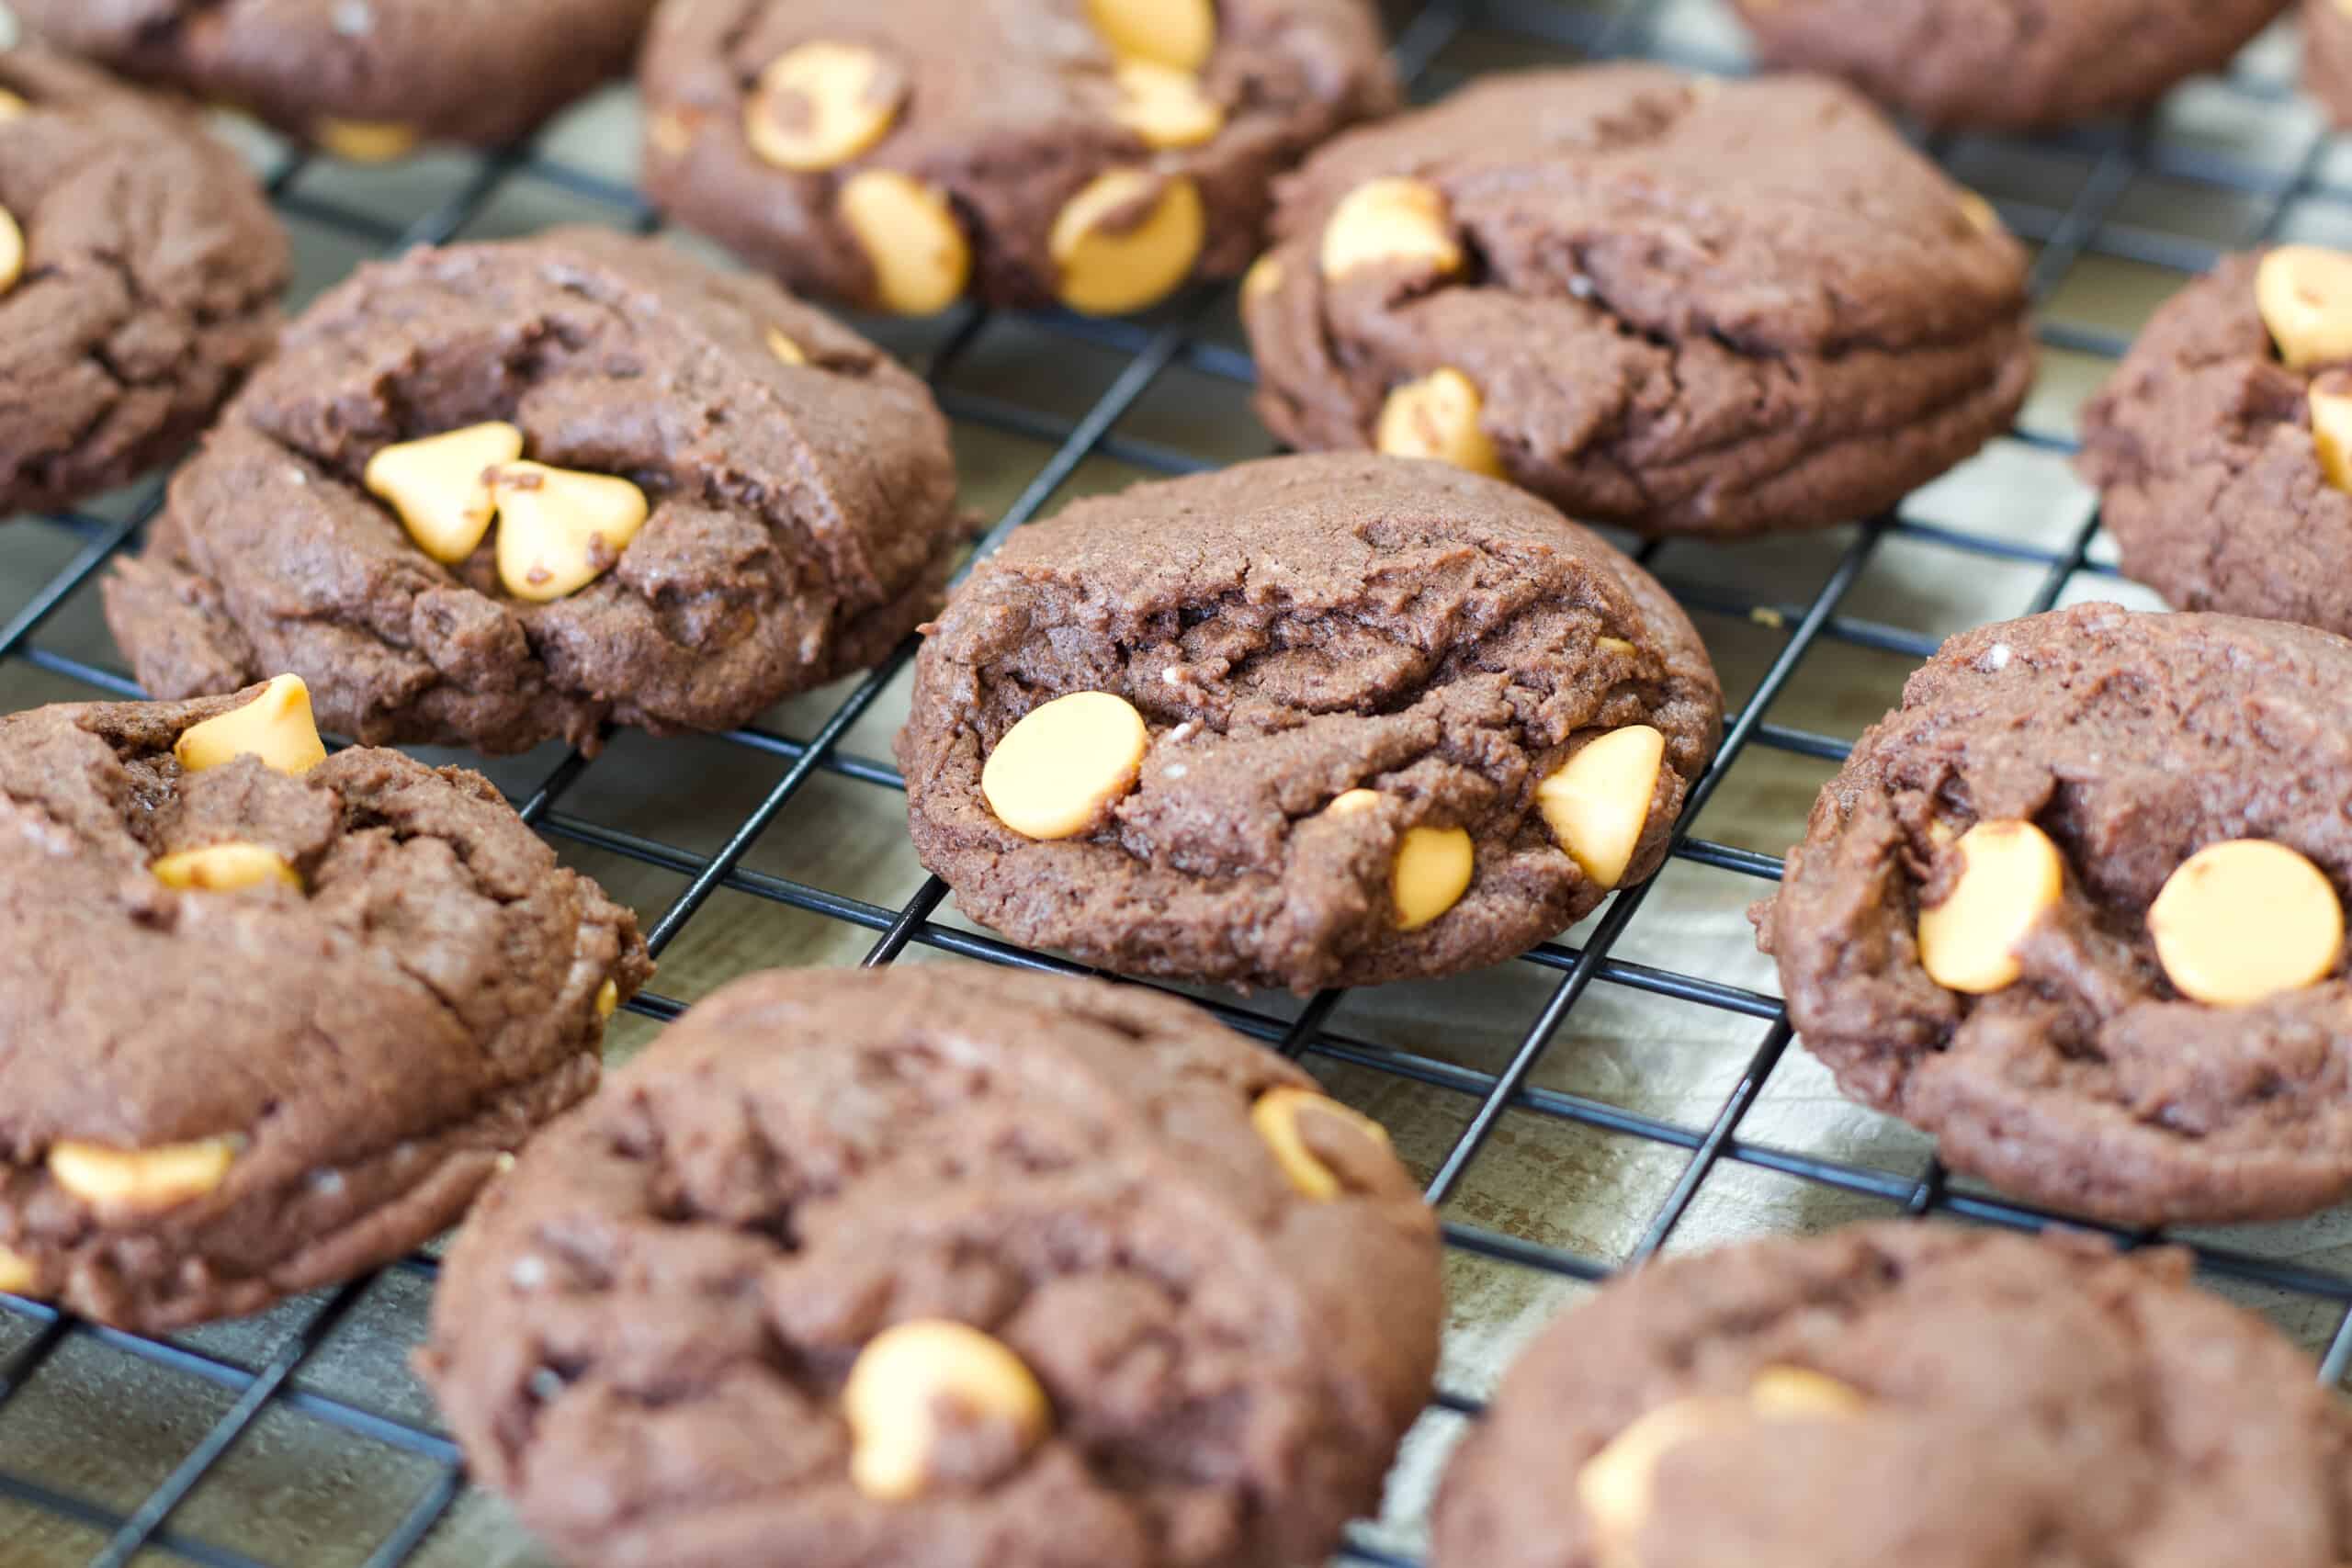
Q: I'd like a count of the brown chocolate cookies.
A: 13